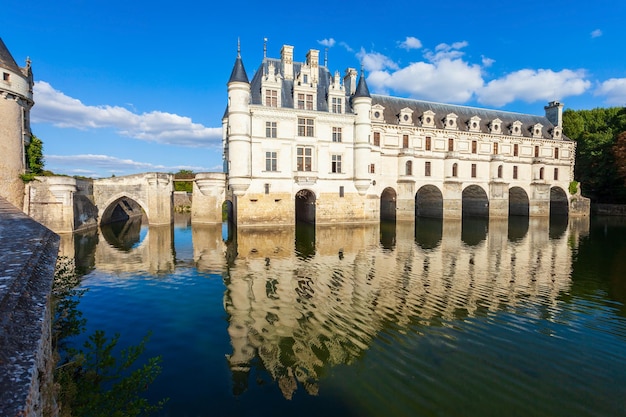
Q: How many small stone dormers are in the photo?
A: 9